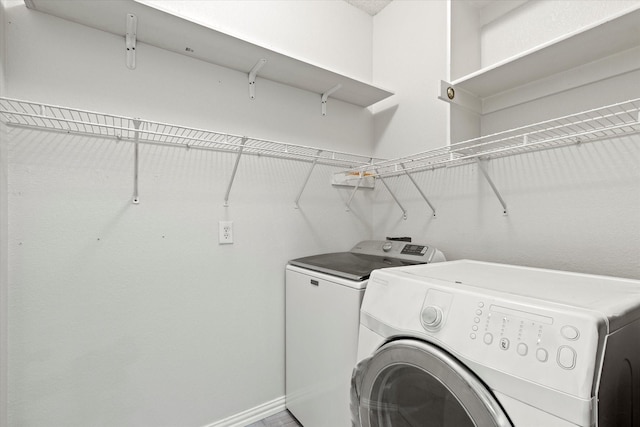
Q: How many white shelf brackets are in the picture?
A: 10